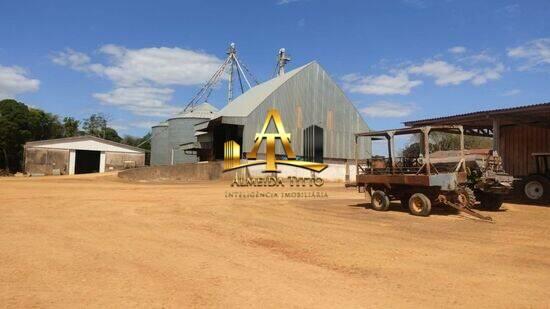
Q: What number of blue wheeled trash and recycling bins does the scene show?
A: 0